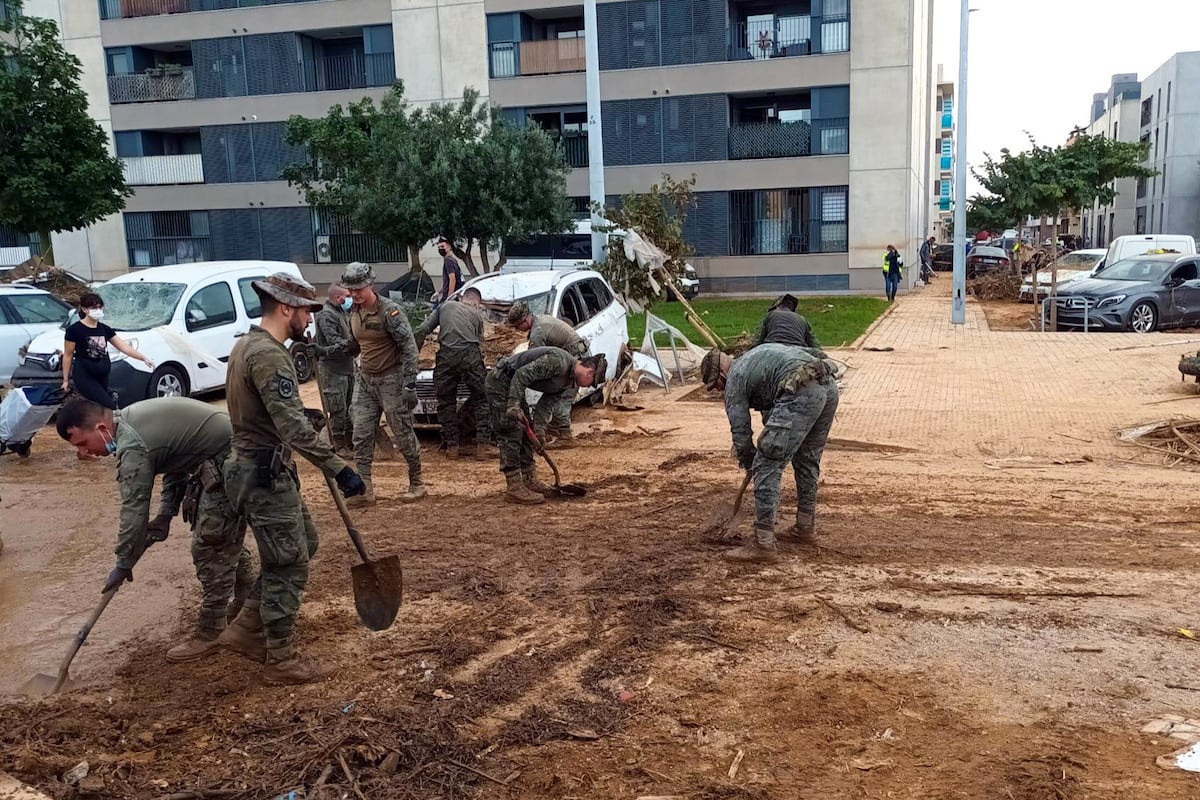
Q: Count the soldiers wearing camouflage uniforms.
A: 9